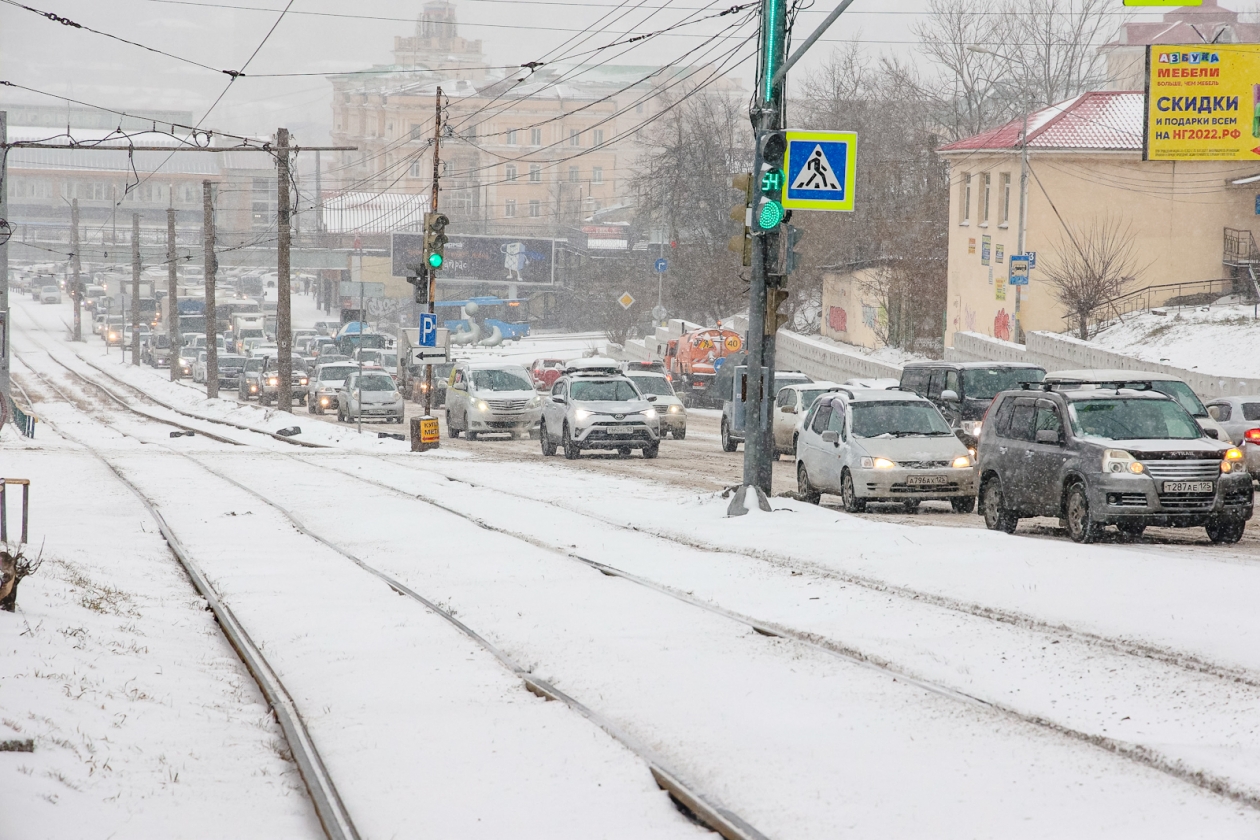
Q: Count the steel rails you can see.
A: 4